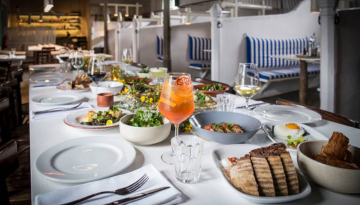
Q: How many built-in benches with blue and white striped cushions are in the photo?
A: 3